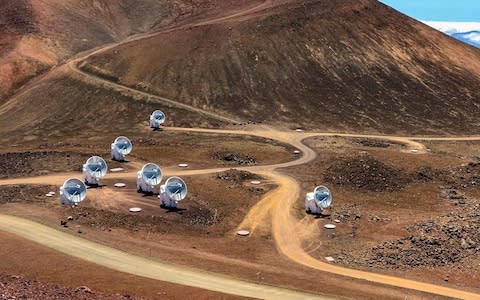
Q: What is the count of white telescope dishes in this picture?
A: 7